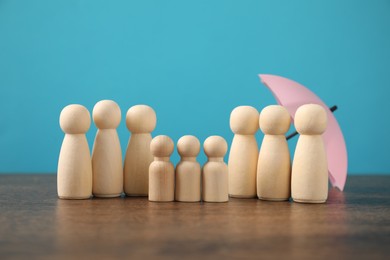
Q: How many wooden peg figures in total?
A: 9